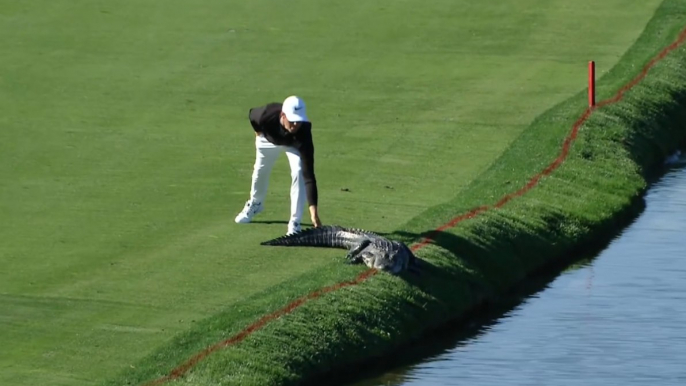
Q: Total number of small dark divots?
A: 2